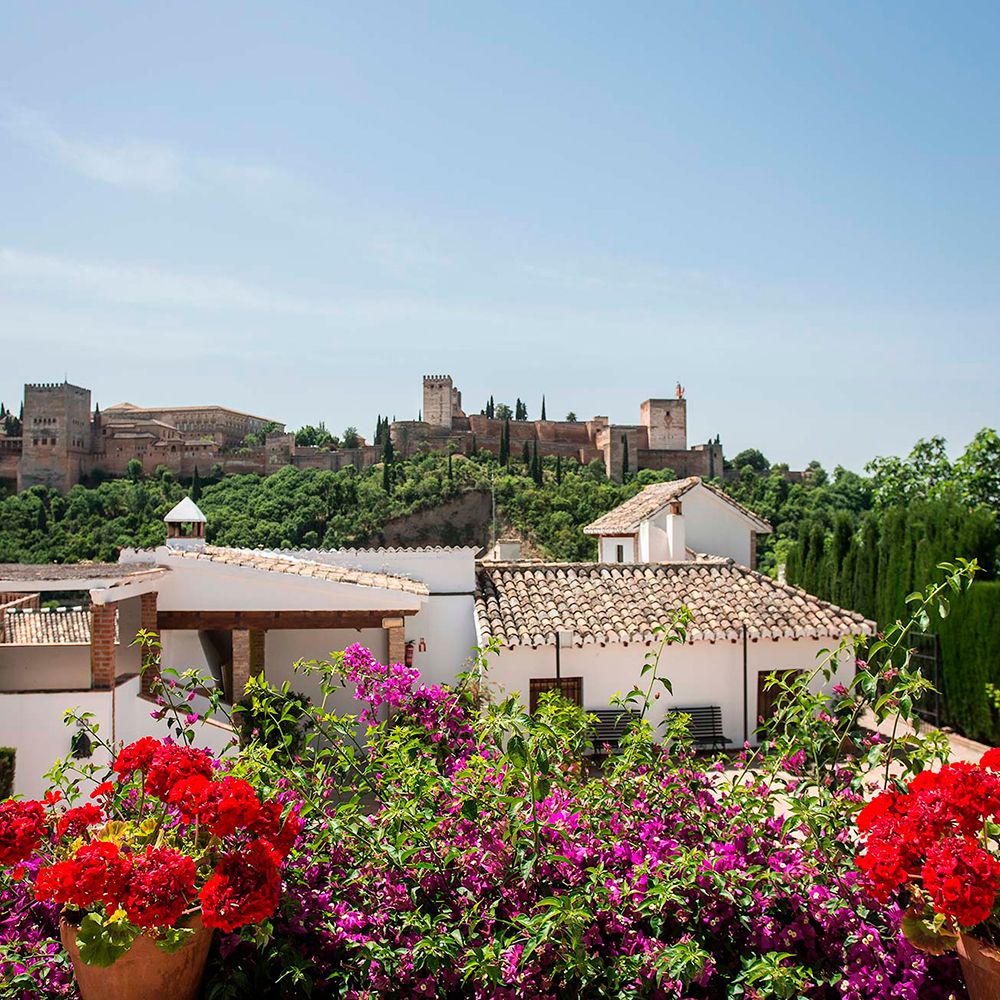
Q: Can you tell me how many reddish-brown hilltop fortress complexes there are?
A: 1